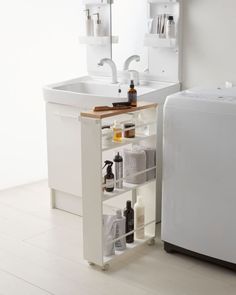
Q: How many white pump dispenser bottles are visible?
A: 2